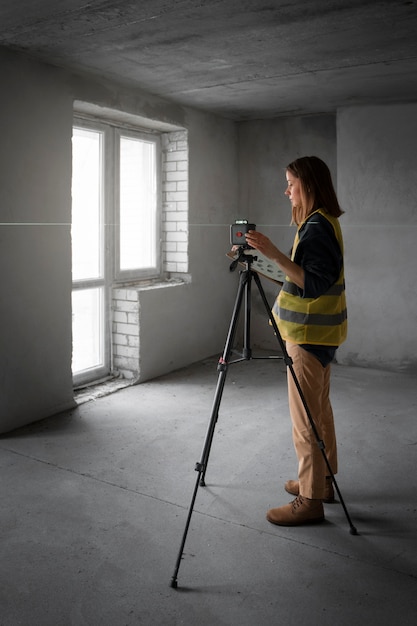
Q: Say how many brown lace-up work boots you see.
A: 2